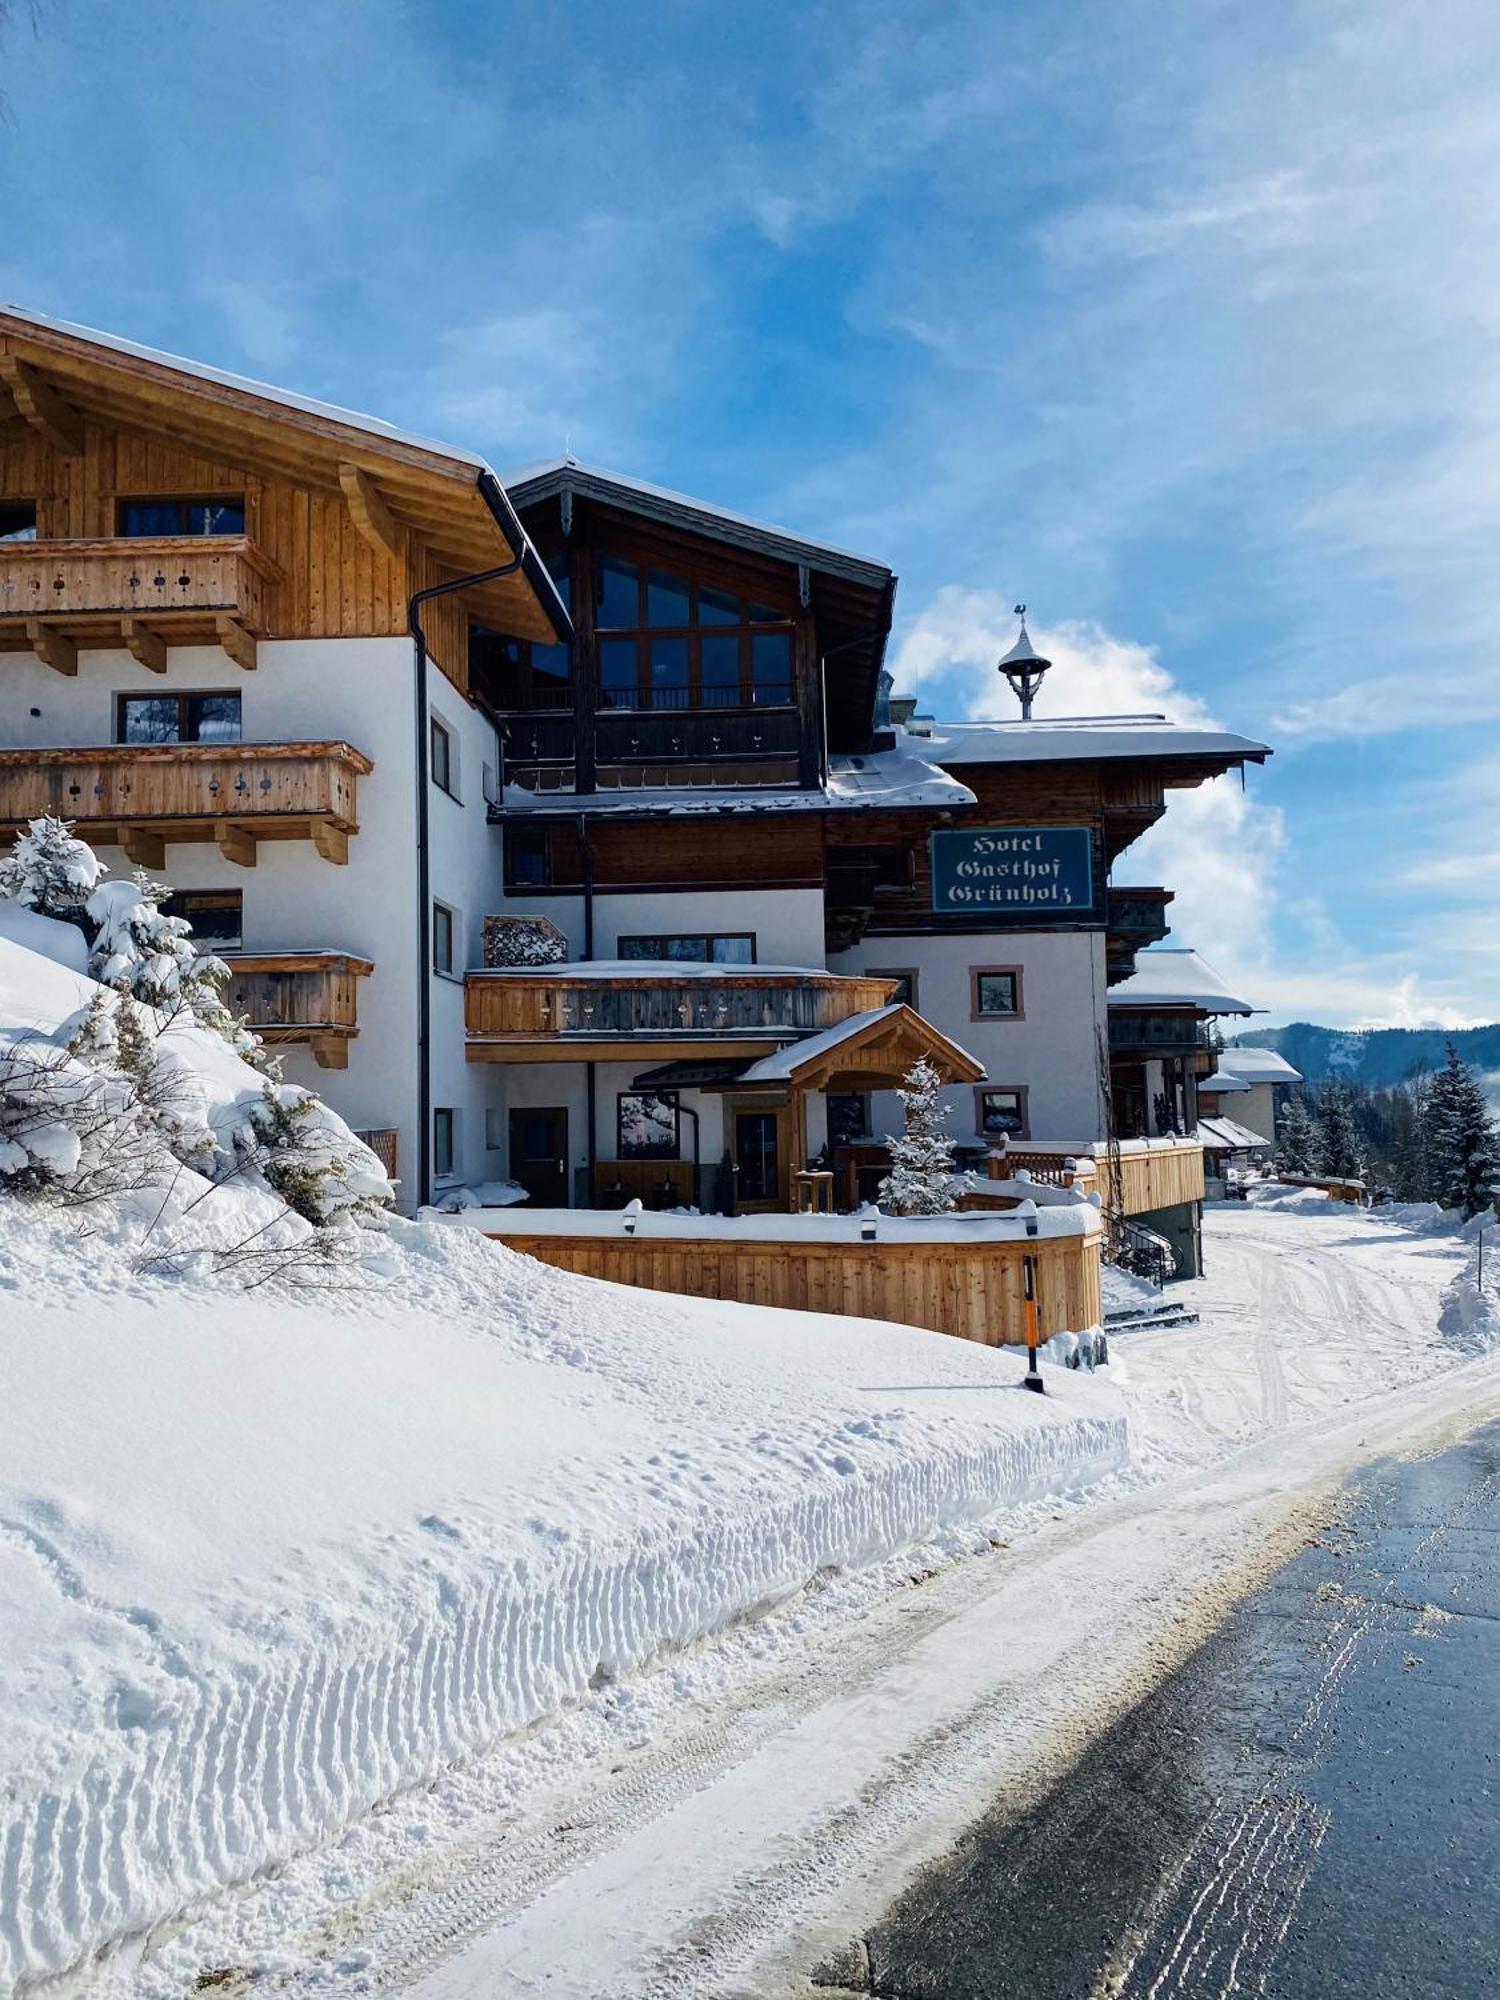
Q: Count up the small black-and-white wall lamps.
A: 3